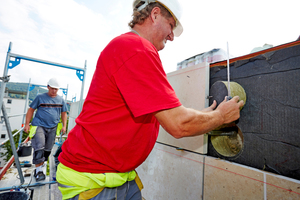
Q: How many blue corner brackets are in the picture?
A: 4